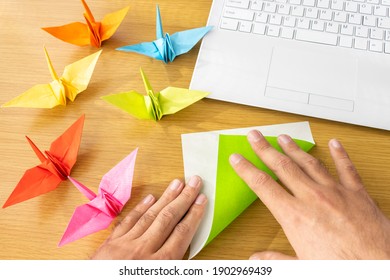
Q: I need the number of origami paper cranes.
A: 6